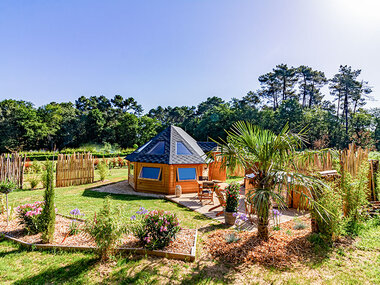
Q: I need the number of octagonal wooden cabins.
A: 1